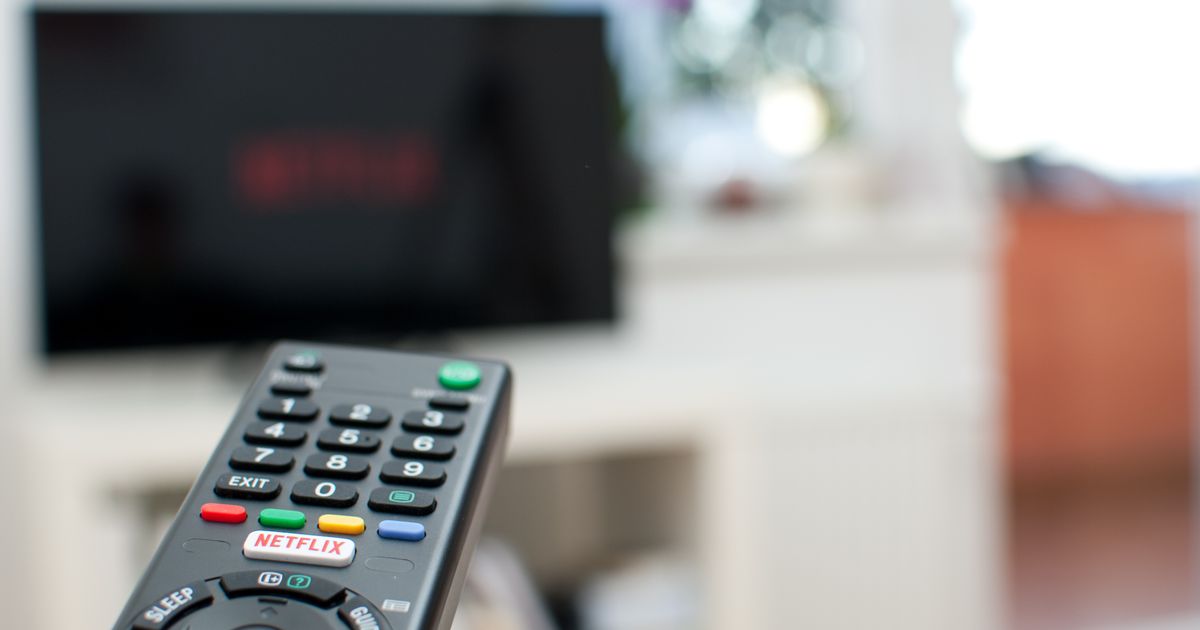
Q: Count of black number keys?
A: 10